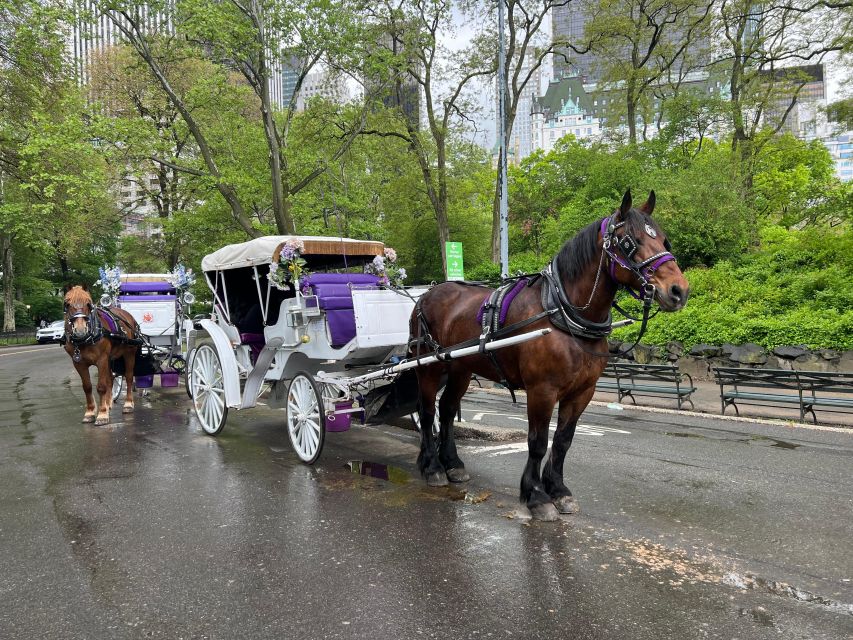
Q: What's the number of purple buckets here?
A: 3